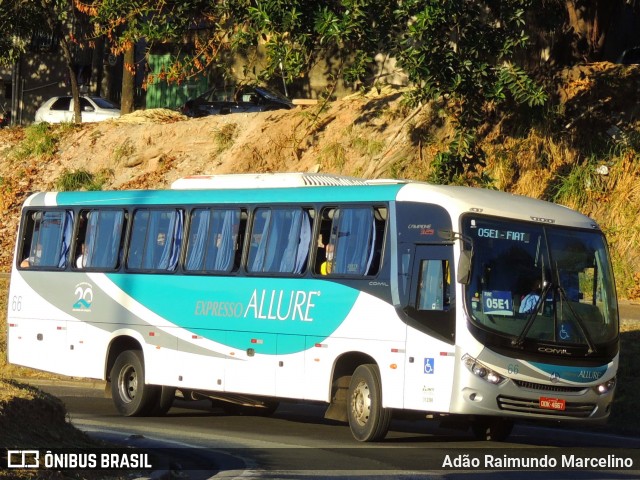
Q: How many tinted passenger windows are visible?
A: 6